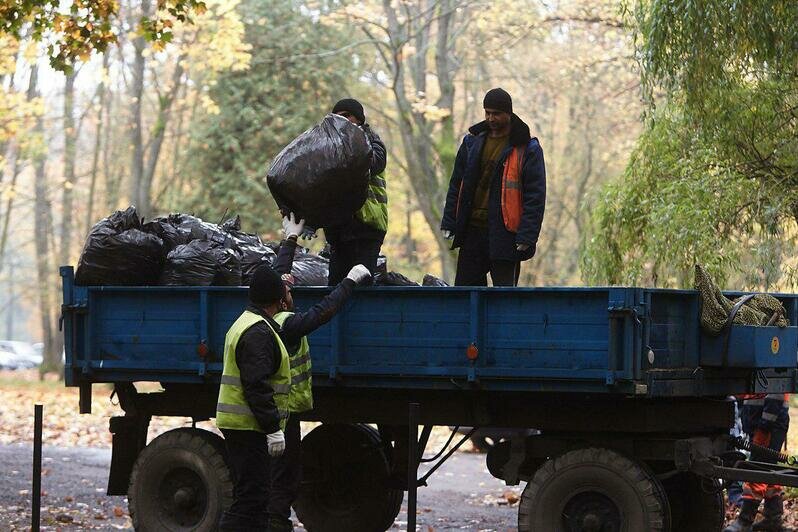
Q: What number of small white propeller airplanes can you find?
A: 0